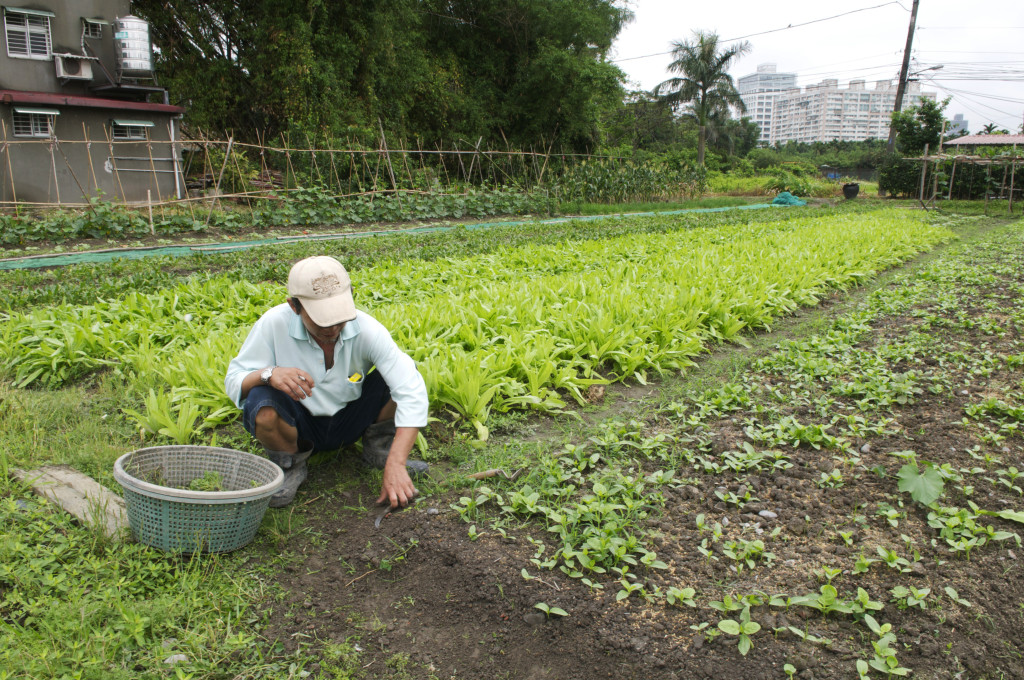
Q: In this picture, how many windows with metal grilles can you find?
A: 4